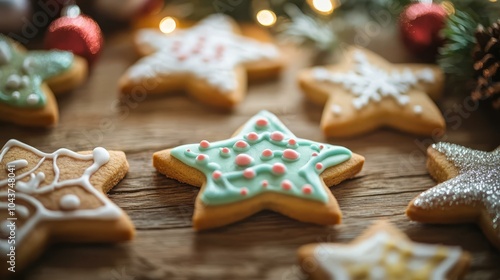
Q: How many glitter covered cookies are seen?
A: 1